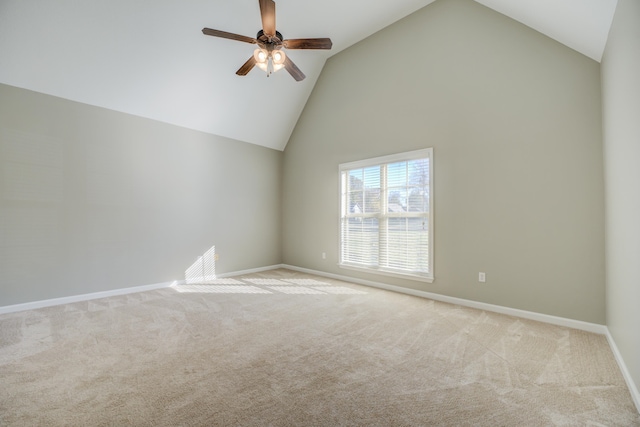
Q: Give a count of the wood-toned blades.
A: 5